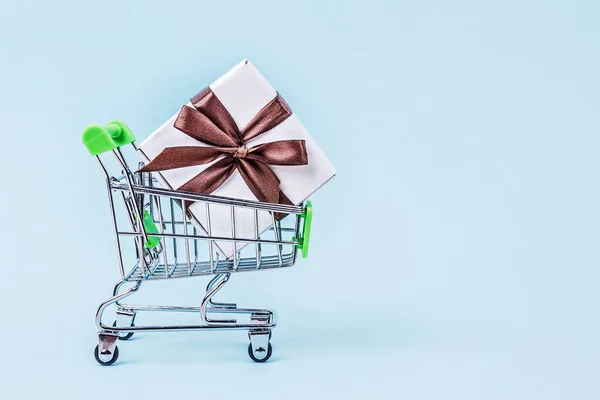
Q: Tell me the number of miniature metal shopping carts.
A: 1